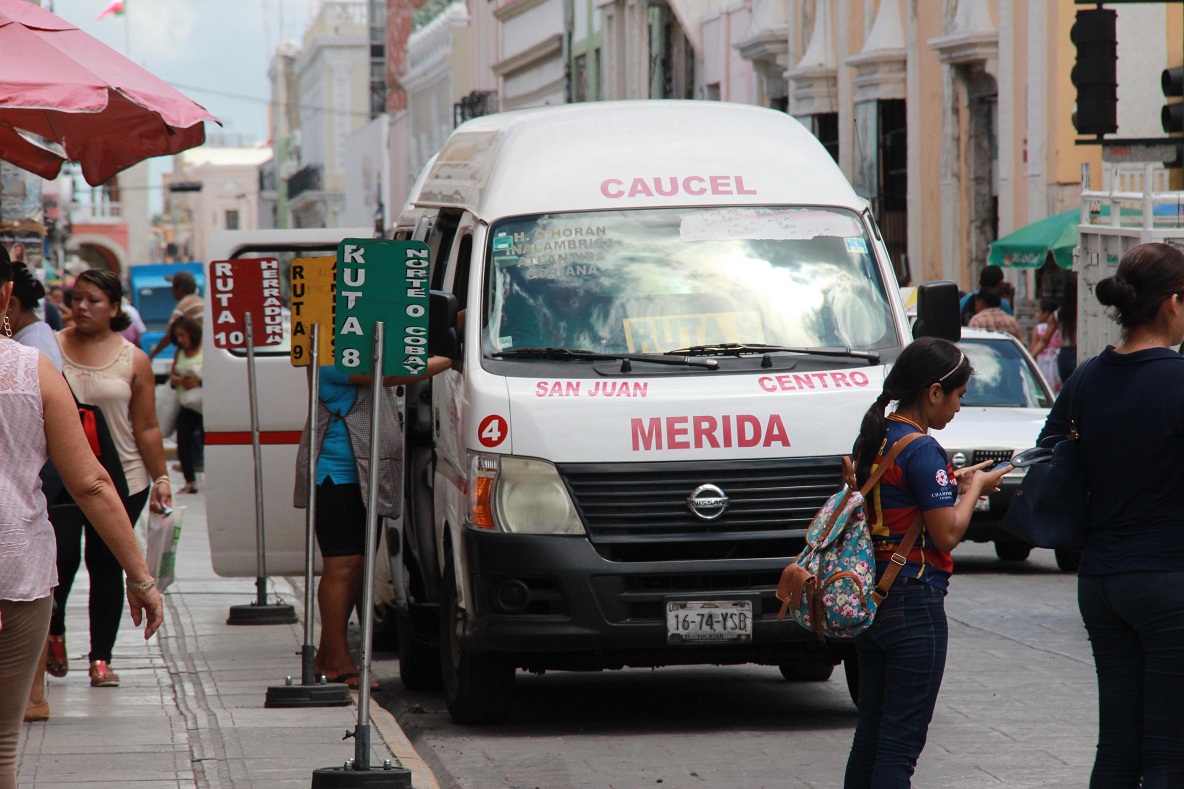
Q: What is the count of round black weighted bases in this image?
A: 3